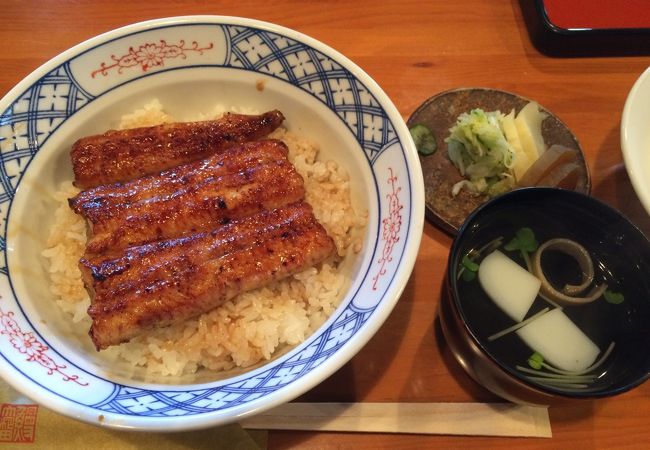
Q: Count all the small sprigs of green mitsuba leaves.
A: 4